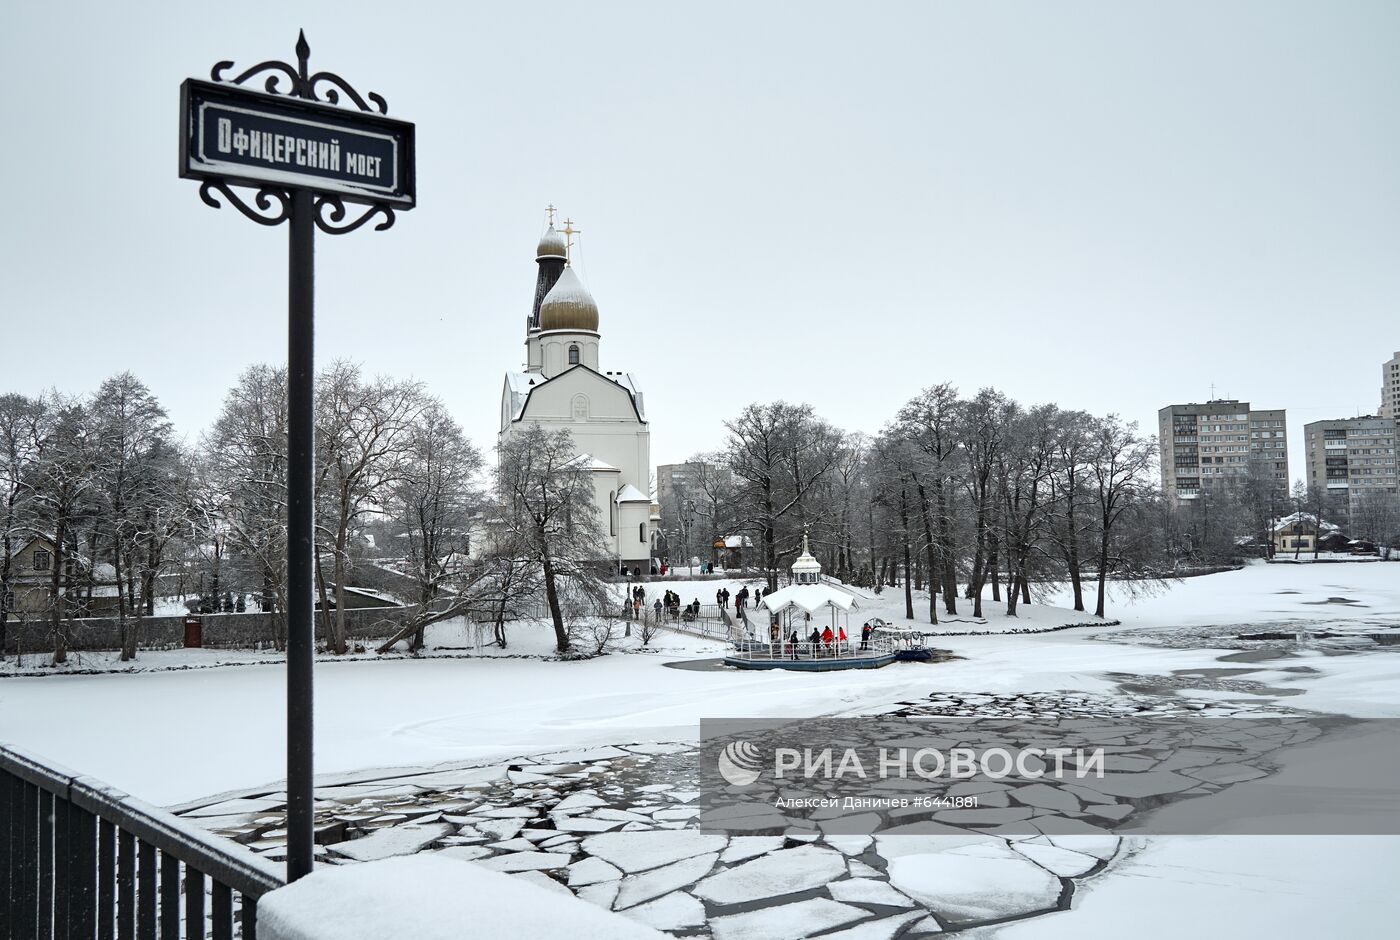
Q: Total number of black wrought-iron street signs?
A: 1